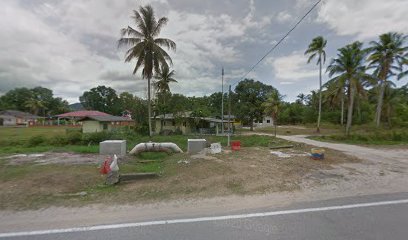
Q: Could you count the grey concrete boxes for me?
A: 2